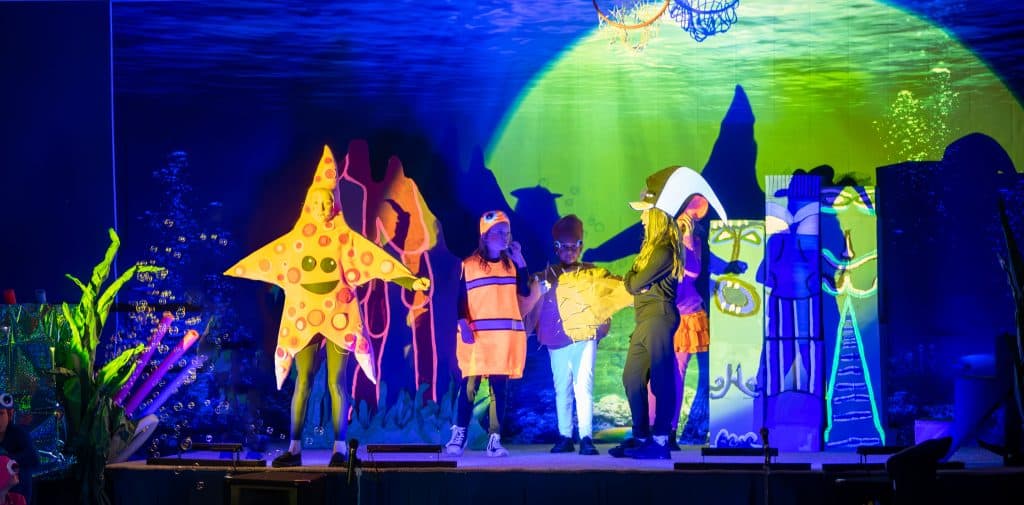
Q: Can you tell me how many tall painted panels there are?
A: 3